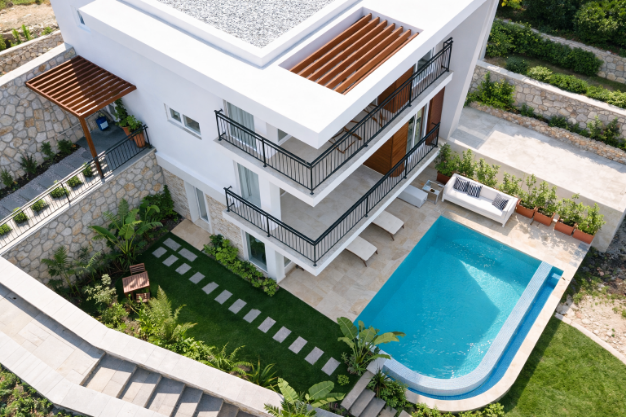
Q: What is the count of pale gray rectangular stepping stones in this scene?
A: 15